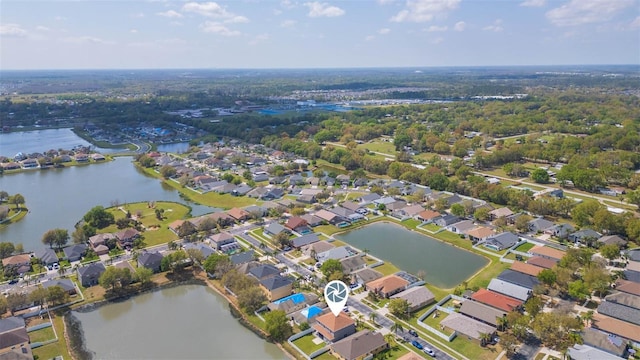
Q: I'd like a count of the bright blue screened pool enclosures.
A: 2